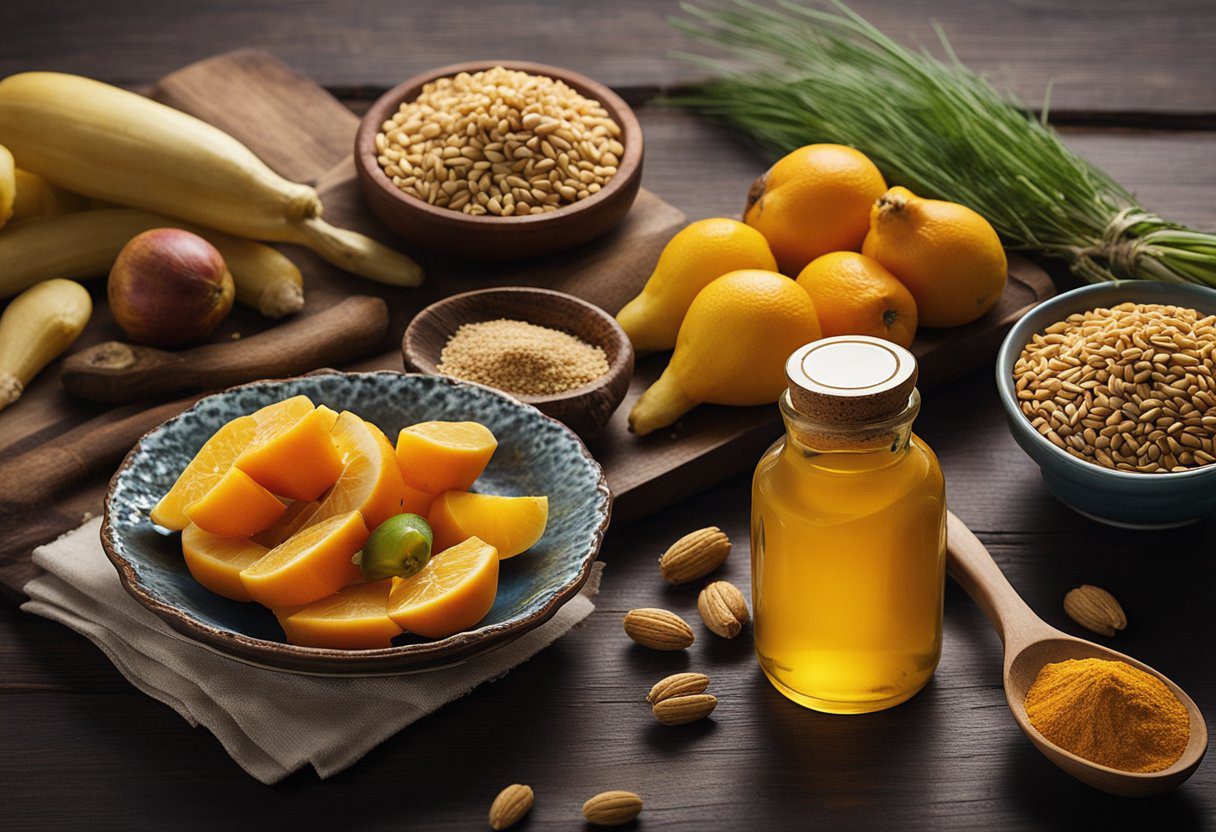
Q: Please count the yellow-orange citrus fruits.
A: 5